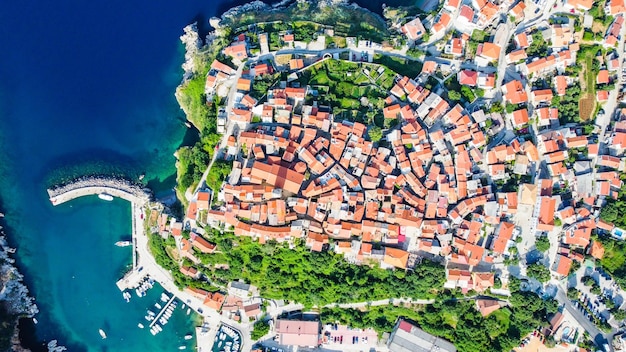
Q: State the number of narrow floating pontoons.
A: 1